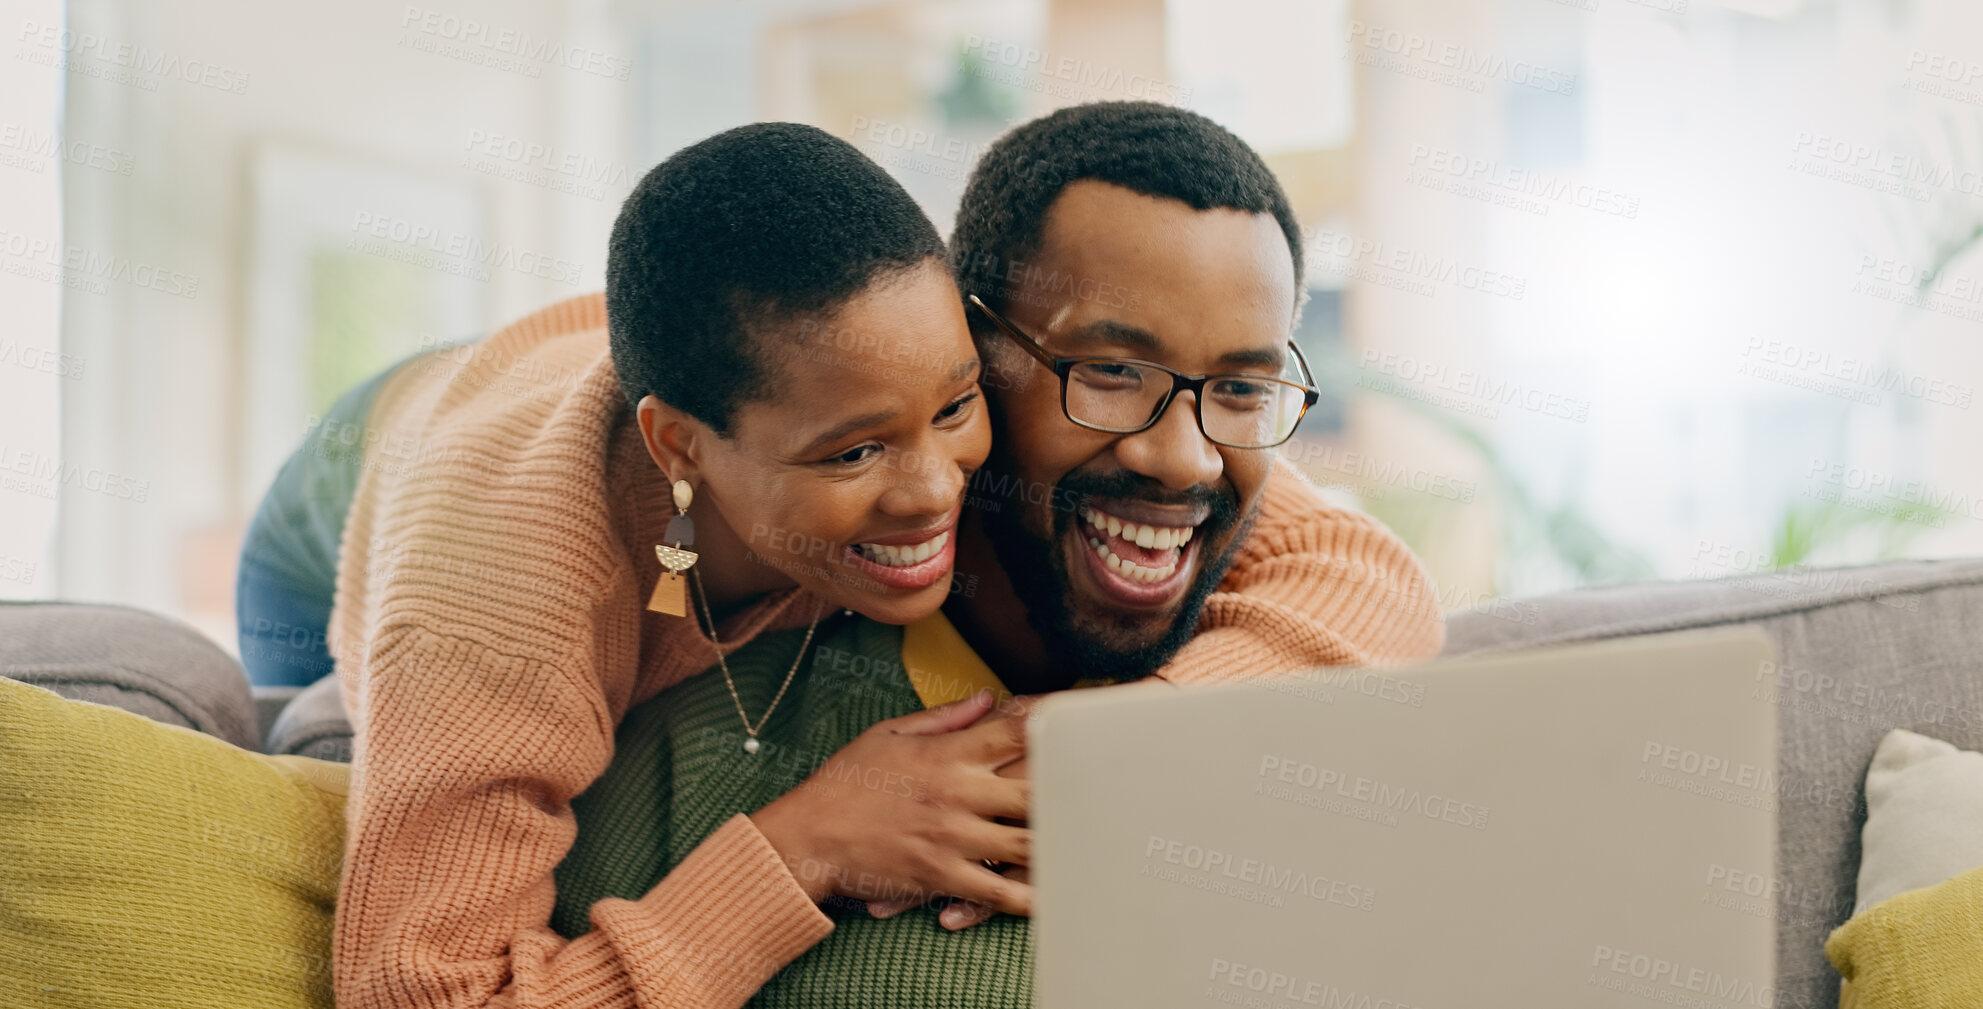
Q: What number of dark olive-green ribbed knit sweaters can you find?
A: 1